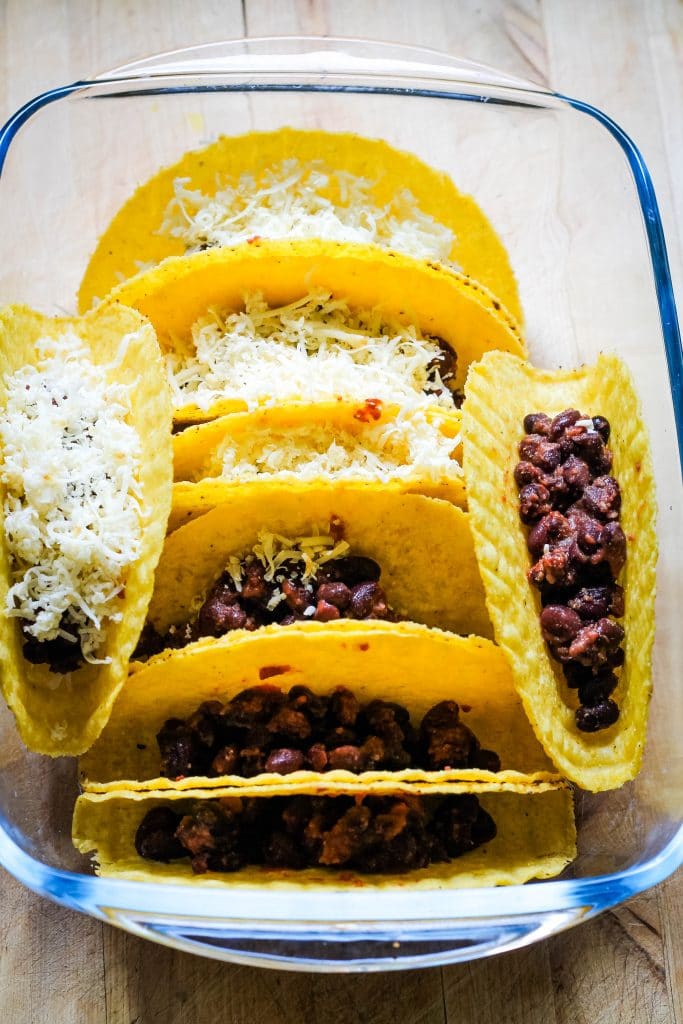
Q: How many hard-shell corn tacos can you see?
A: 8